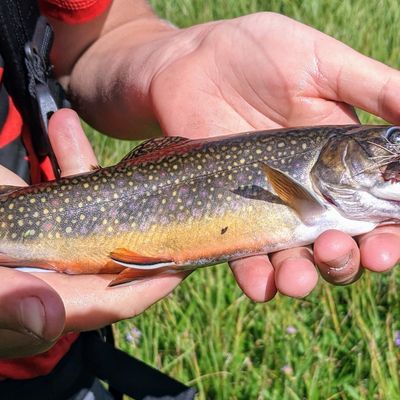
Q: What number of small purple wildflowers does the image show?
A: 4